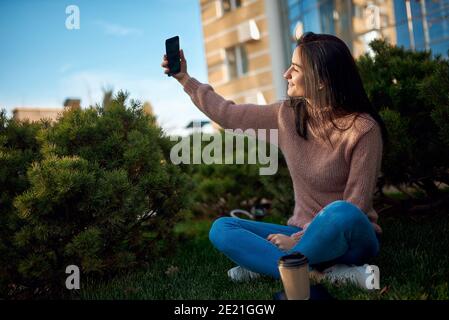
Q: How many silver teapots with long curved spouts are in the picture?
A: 0